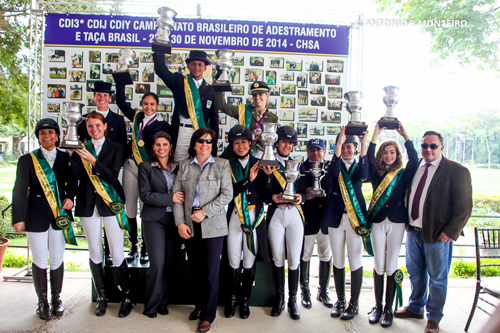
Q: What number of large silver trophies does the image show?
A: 9